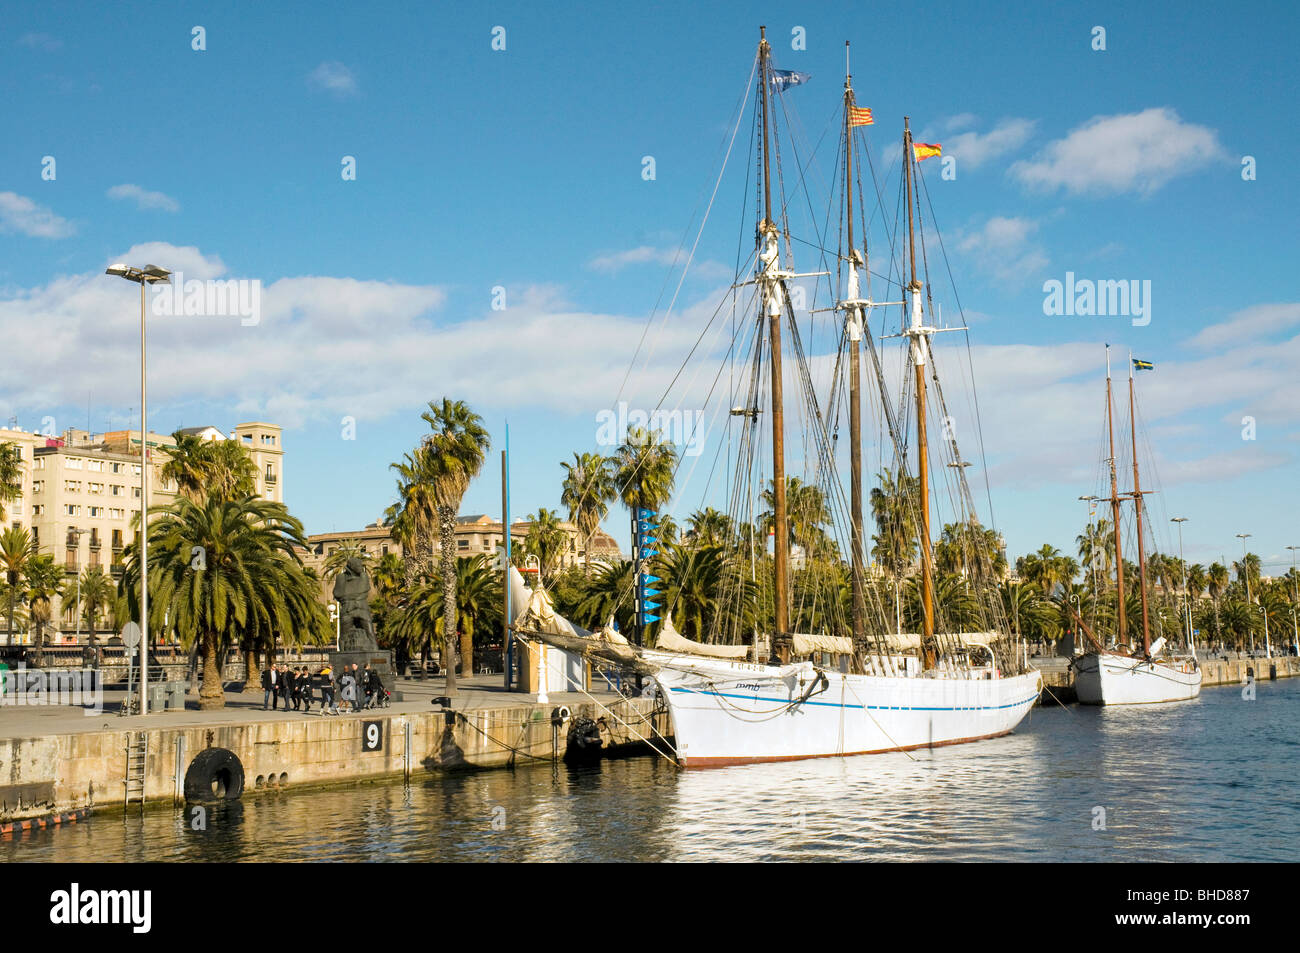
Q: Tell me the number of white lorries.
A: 0